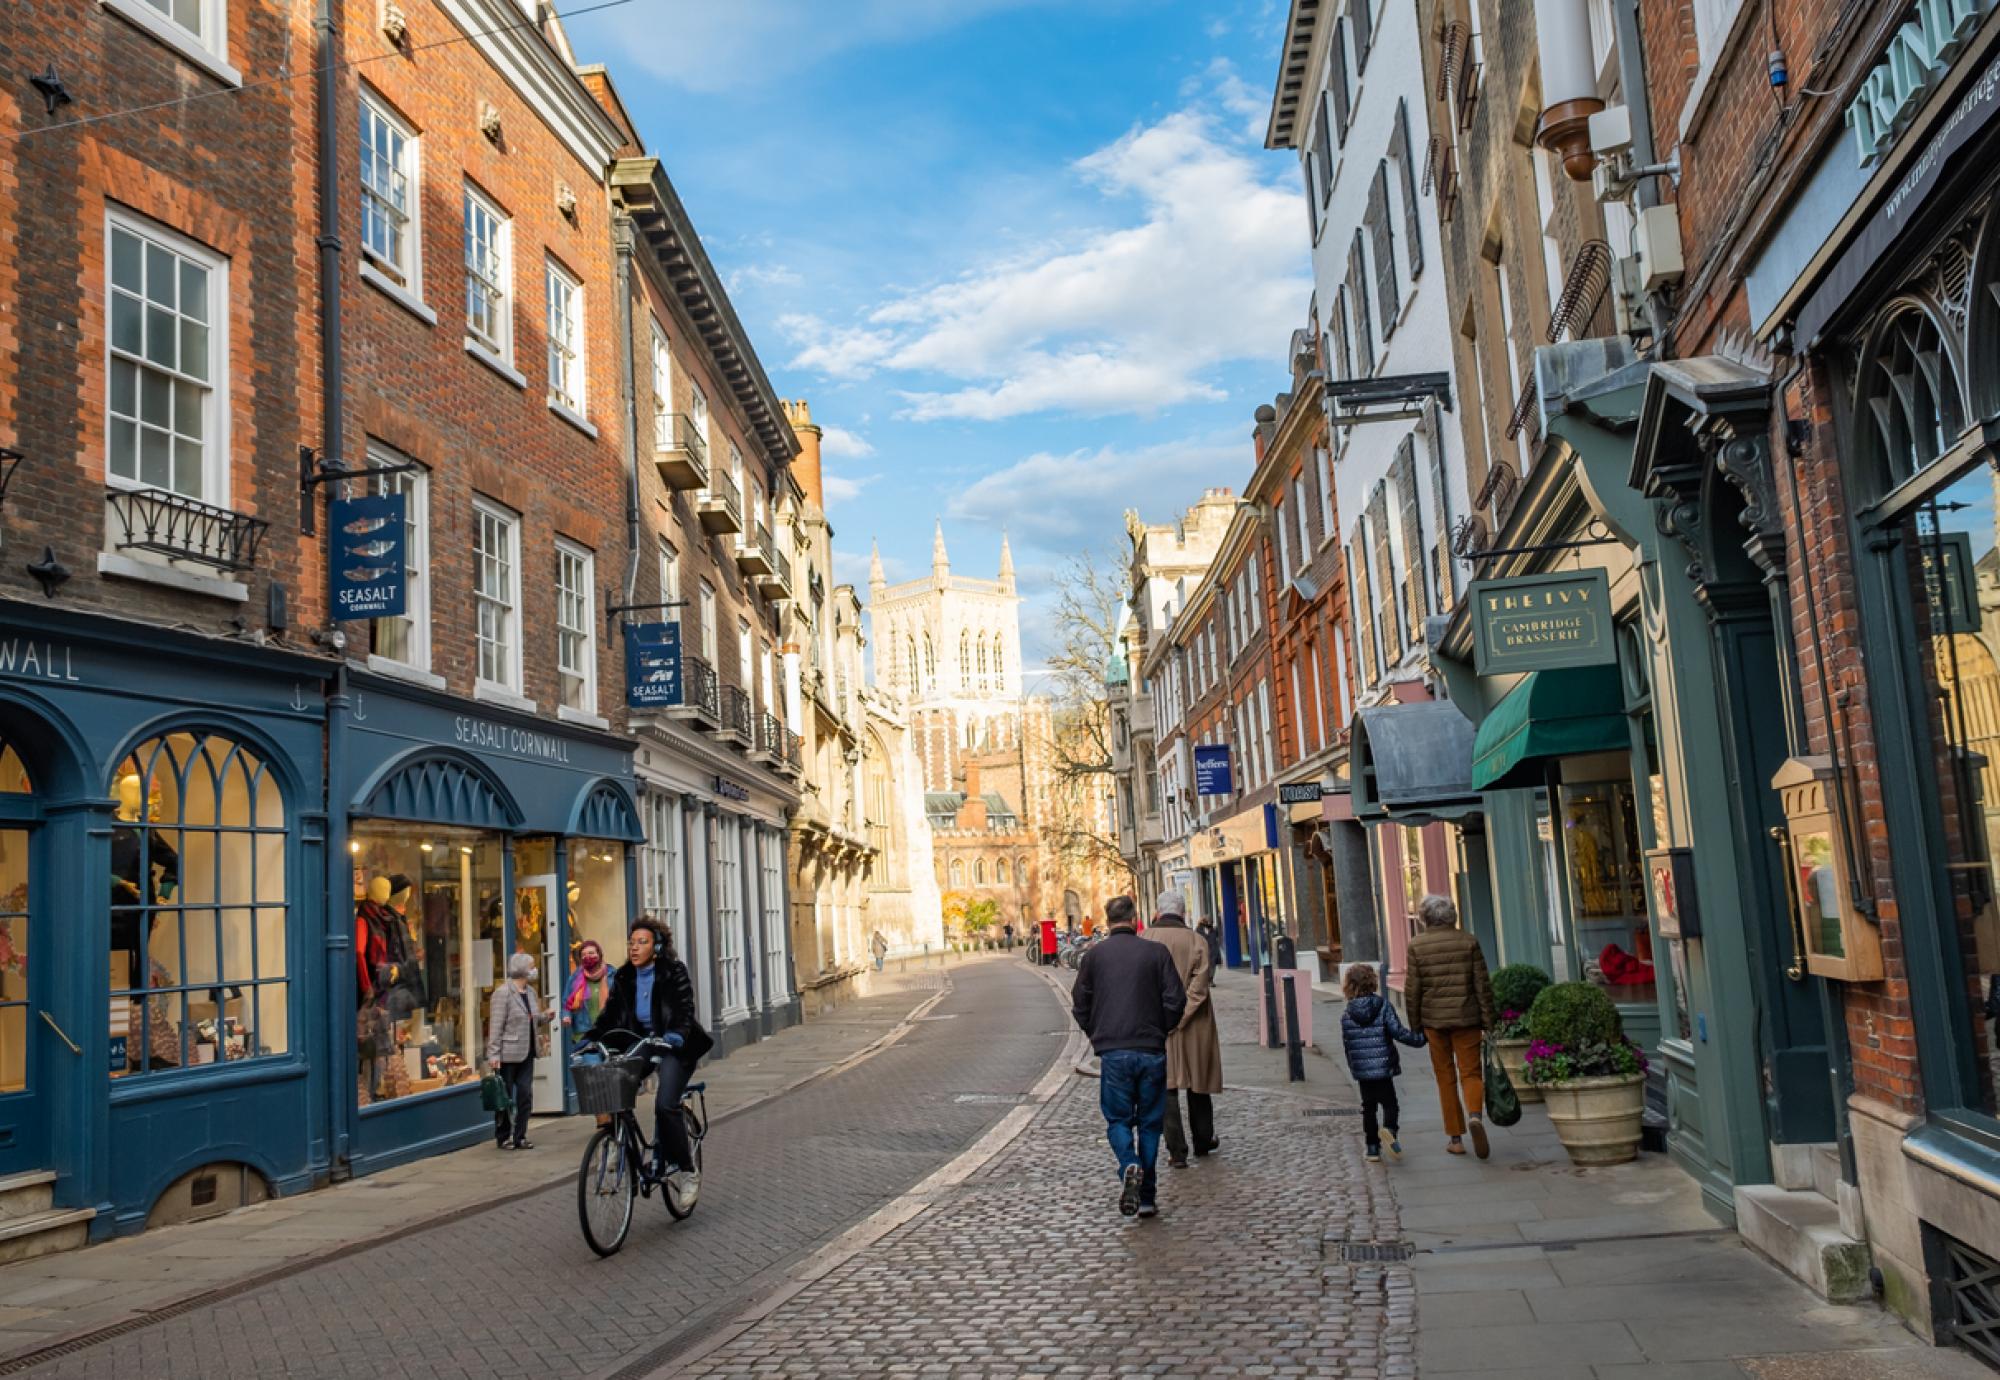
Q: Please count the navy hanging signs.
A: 3